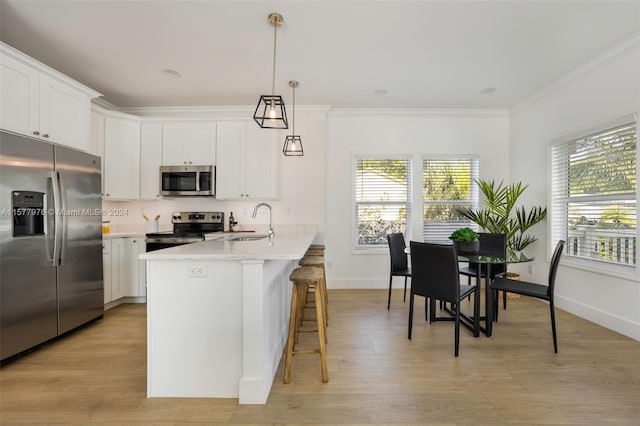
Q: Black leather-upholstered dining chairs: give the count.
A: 4